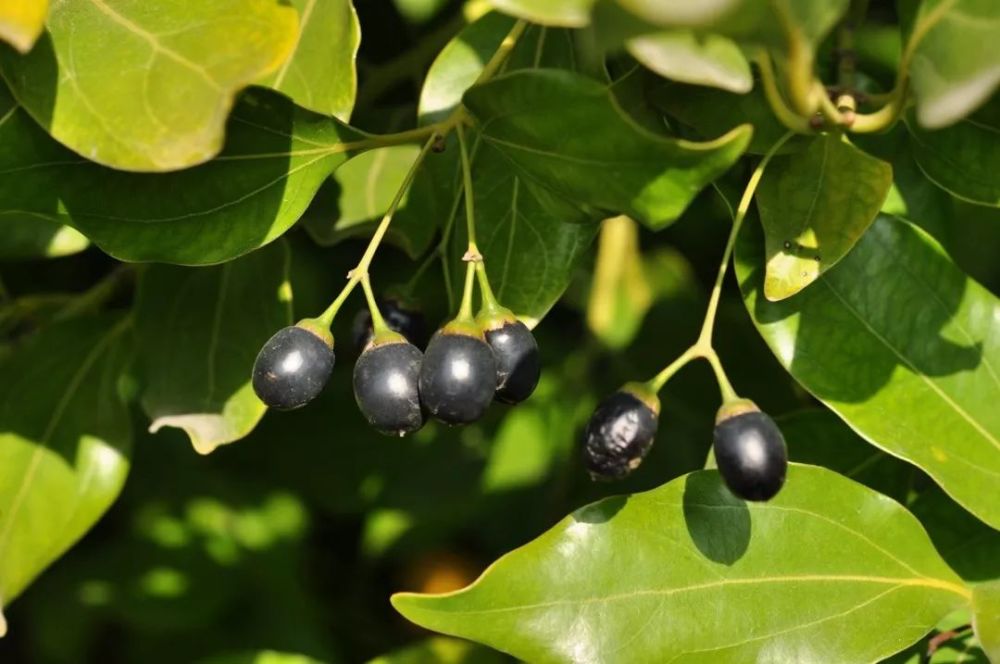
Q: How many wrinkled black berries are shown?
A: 1